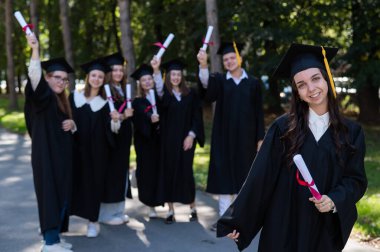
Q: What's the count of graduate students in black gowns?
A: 7